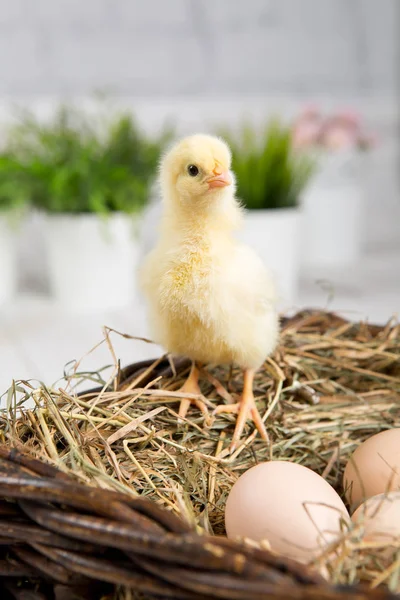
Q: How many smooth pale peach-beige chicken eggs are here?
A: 3